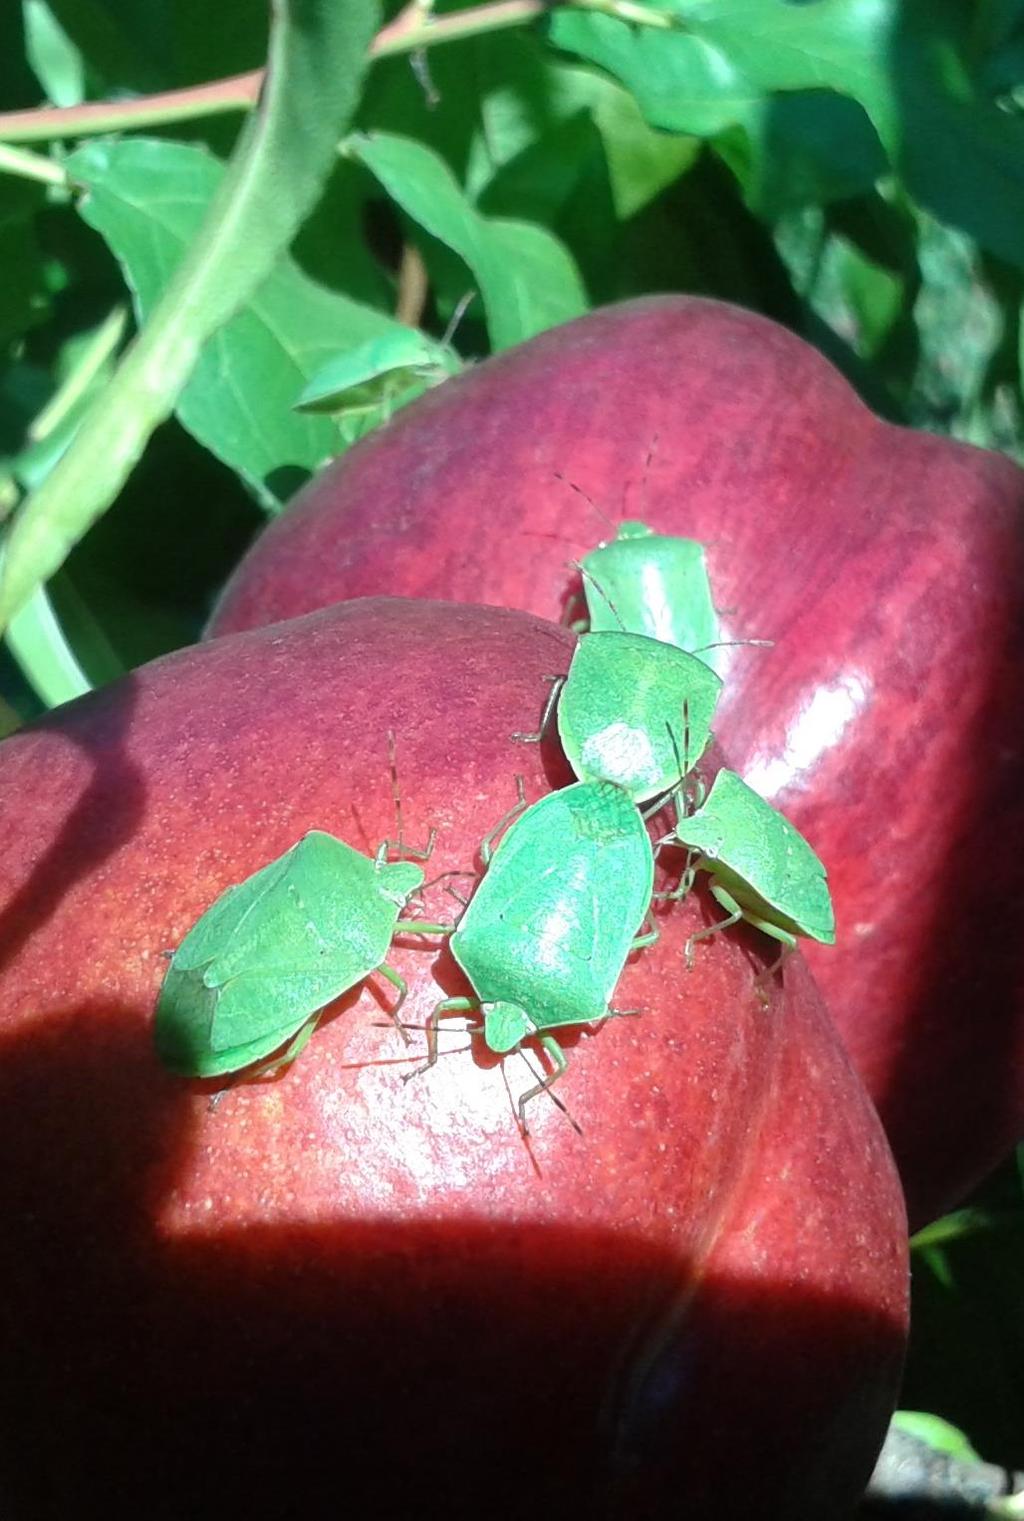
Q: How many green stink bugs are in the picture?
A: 6